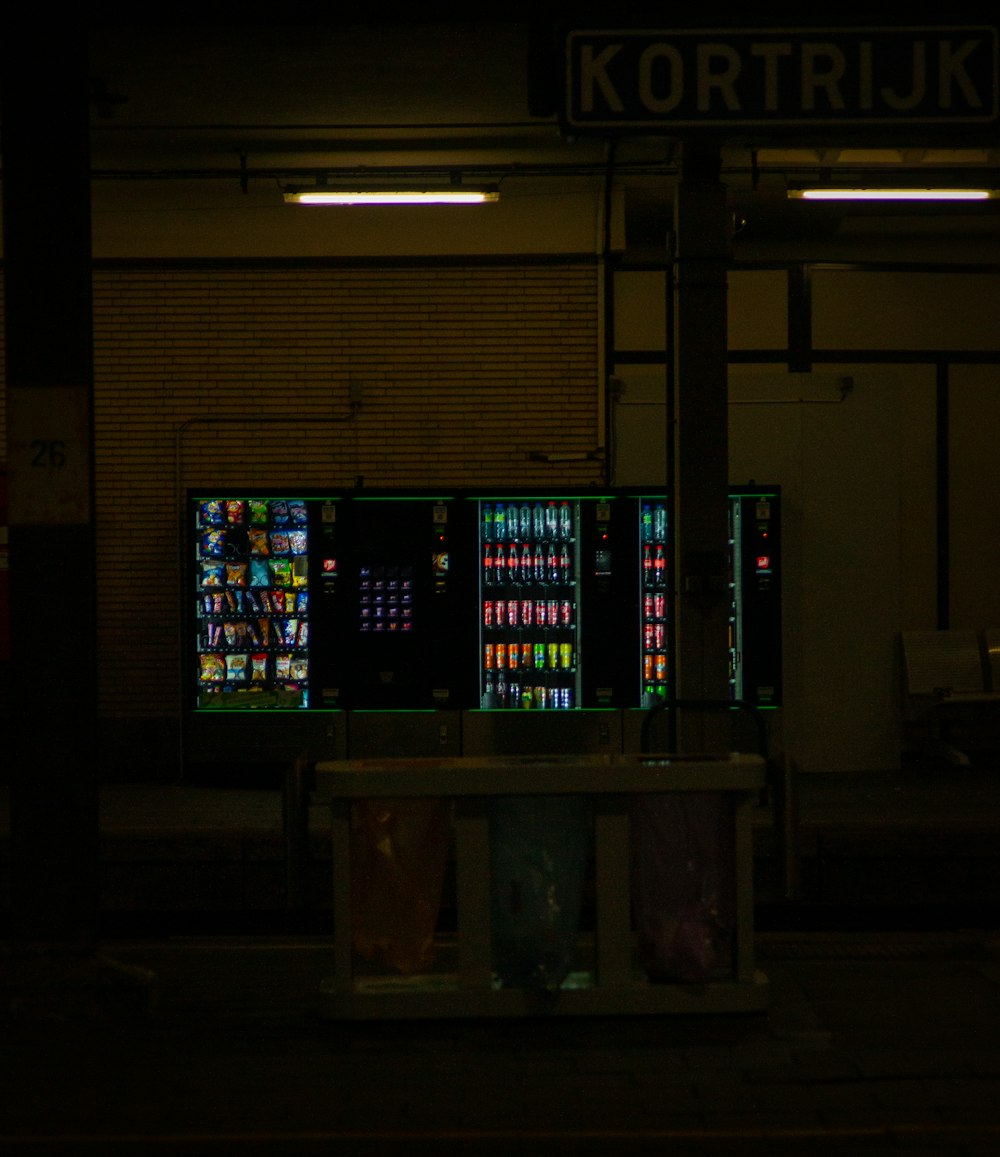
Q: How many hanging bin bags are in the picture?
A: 3